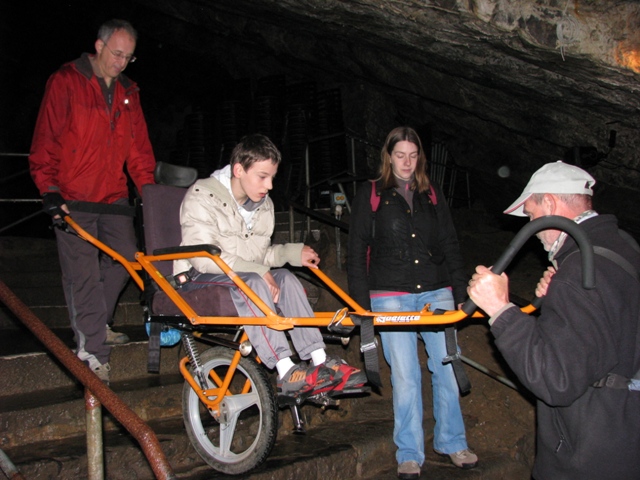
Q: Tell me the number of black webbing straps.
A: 3